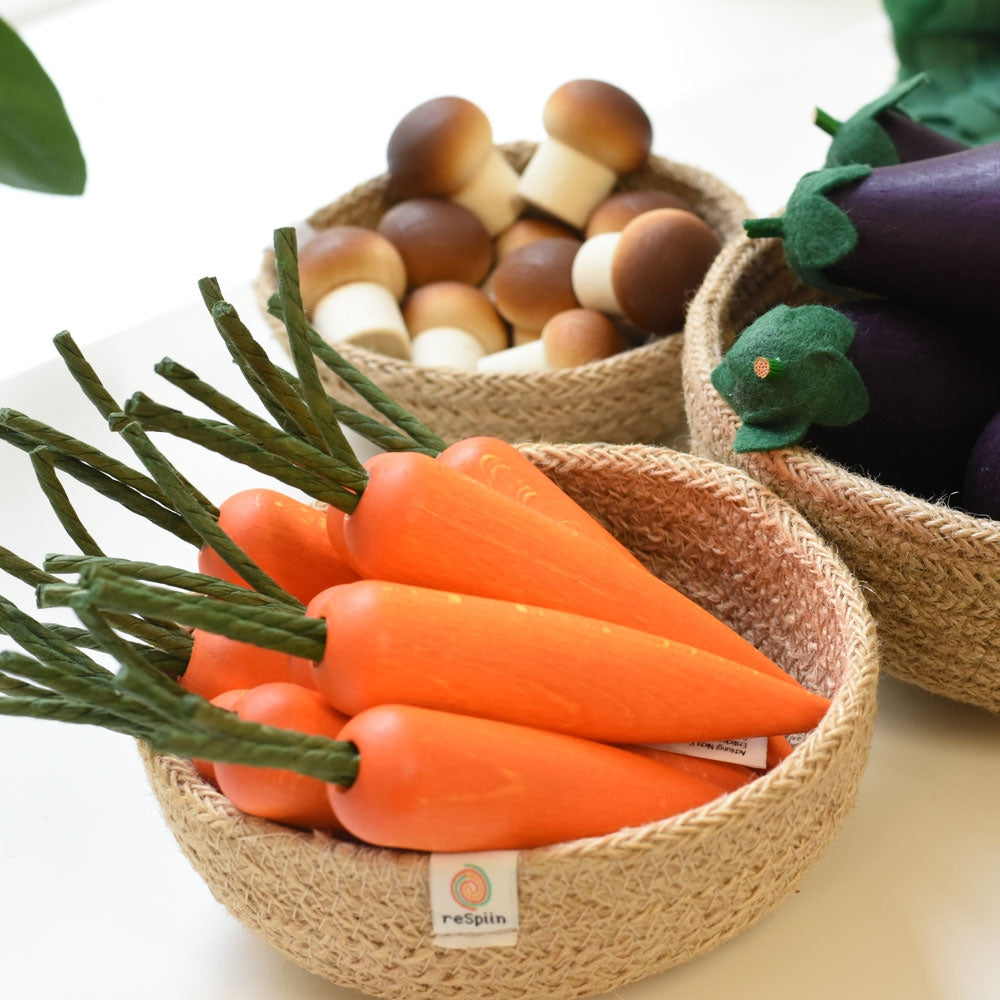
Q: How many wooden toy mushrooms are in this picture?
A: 10